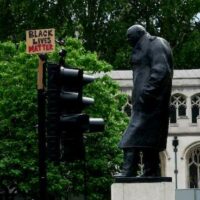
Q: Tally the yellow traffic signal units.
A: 0